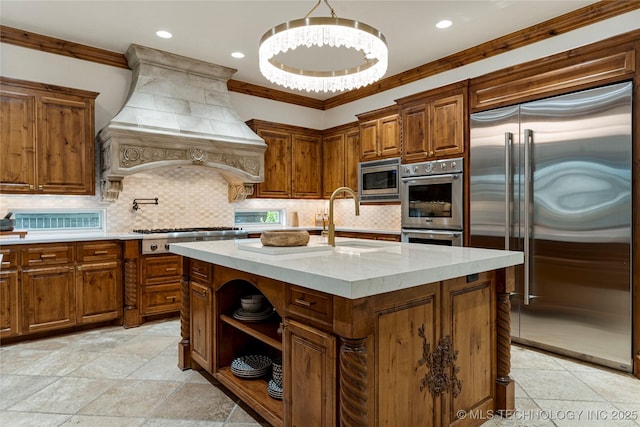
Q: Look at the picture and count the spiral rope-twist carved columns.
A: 4